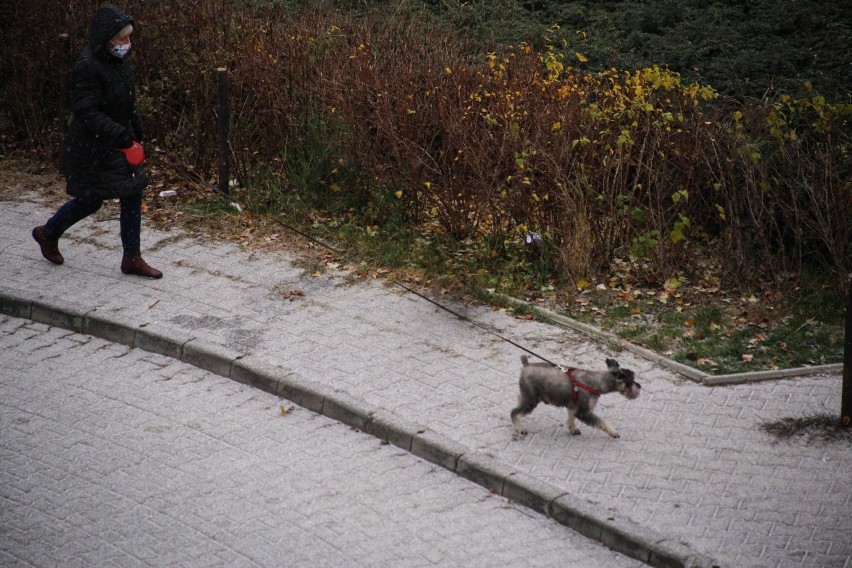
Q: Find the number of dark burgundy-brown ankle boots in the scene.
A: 2